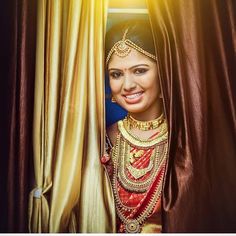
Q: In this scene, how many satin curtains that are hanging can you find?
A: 3